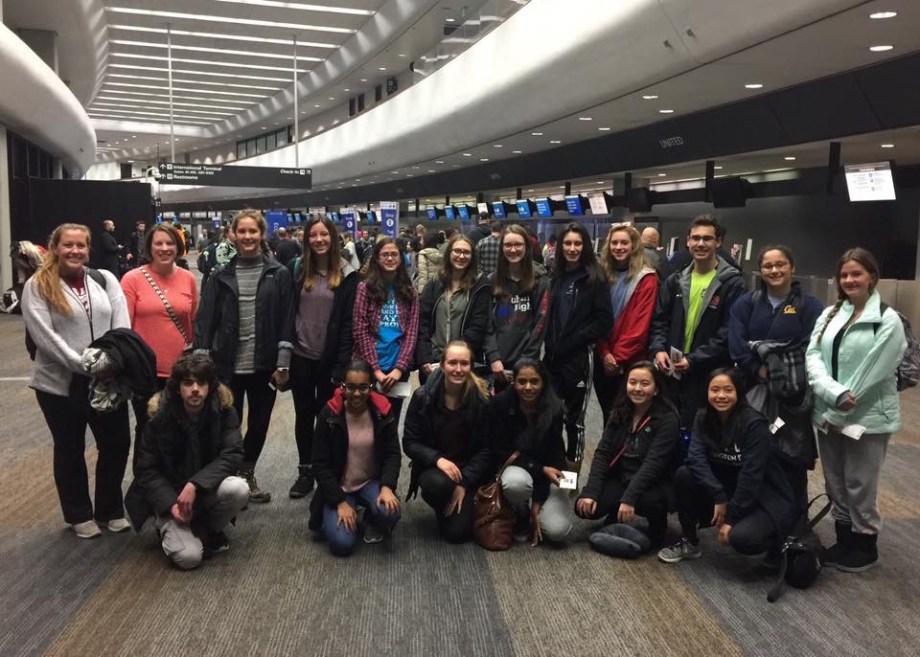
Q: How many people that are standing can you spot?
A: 12